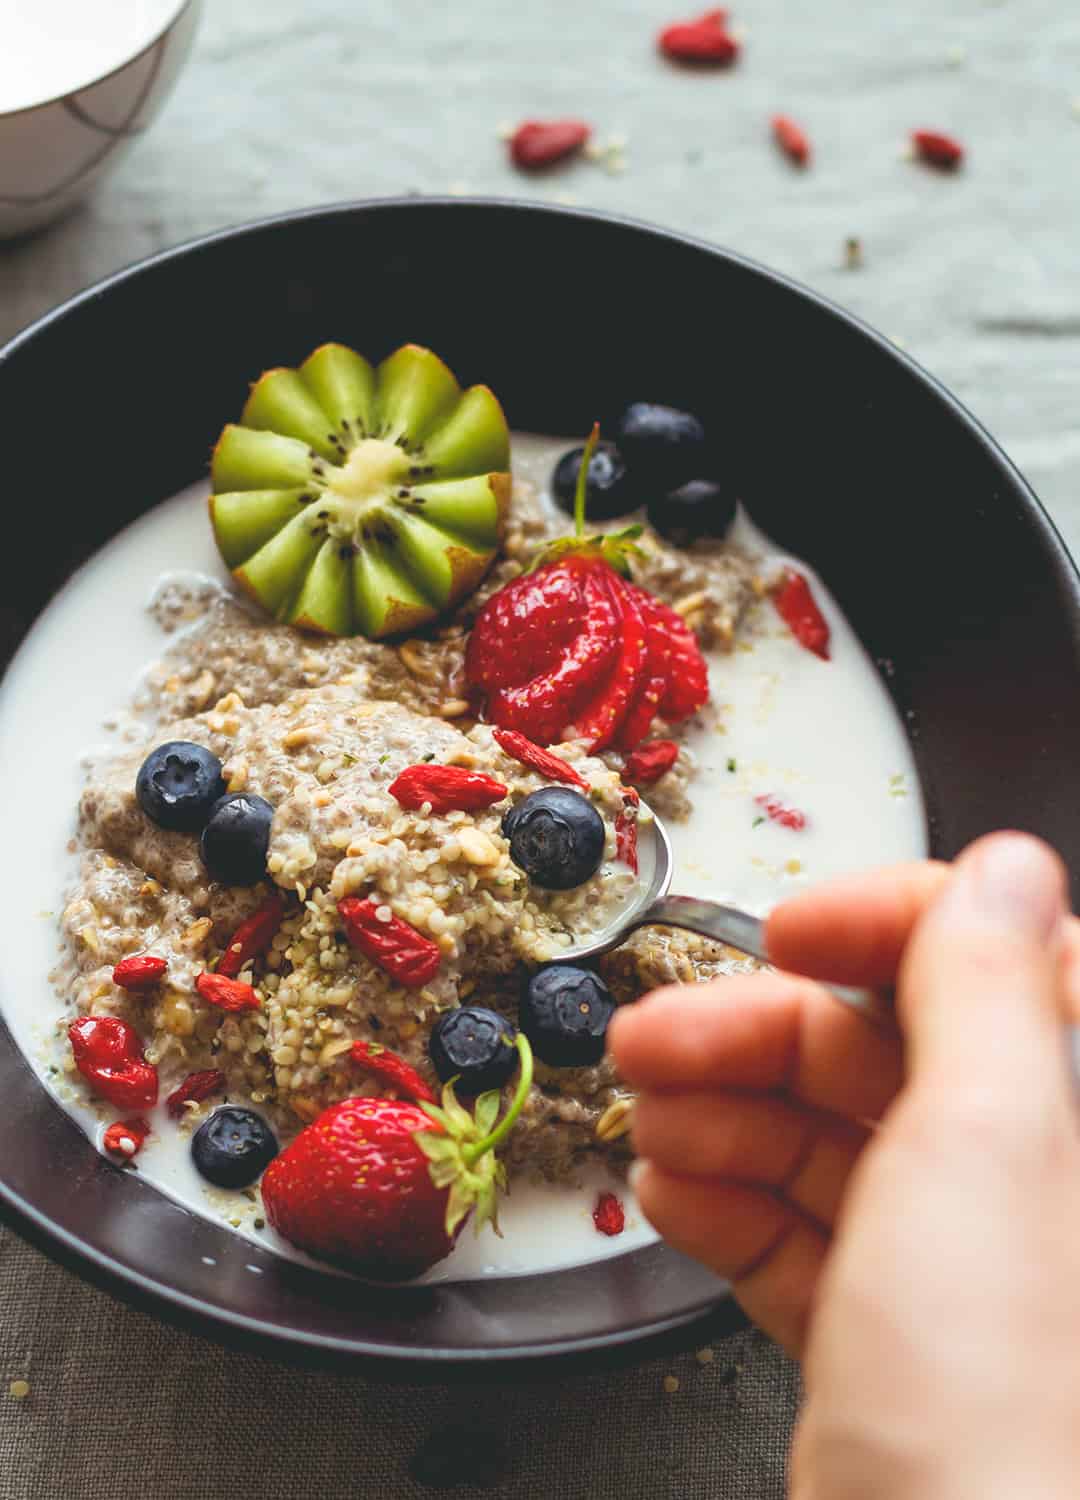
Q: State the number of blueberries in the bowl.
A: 9